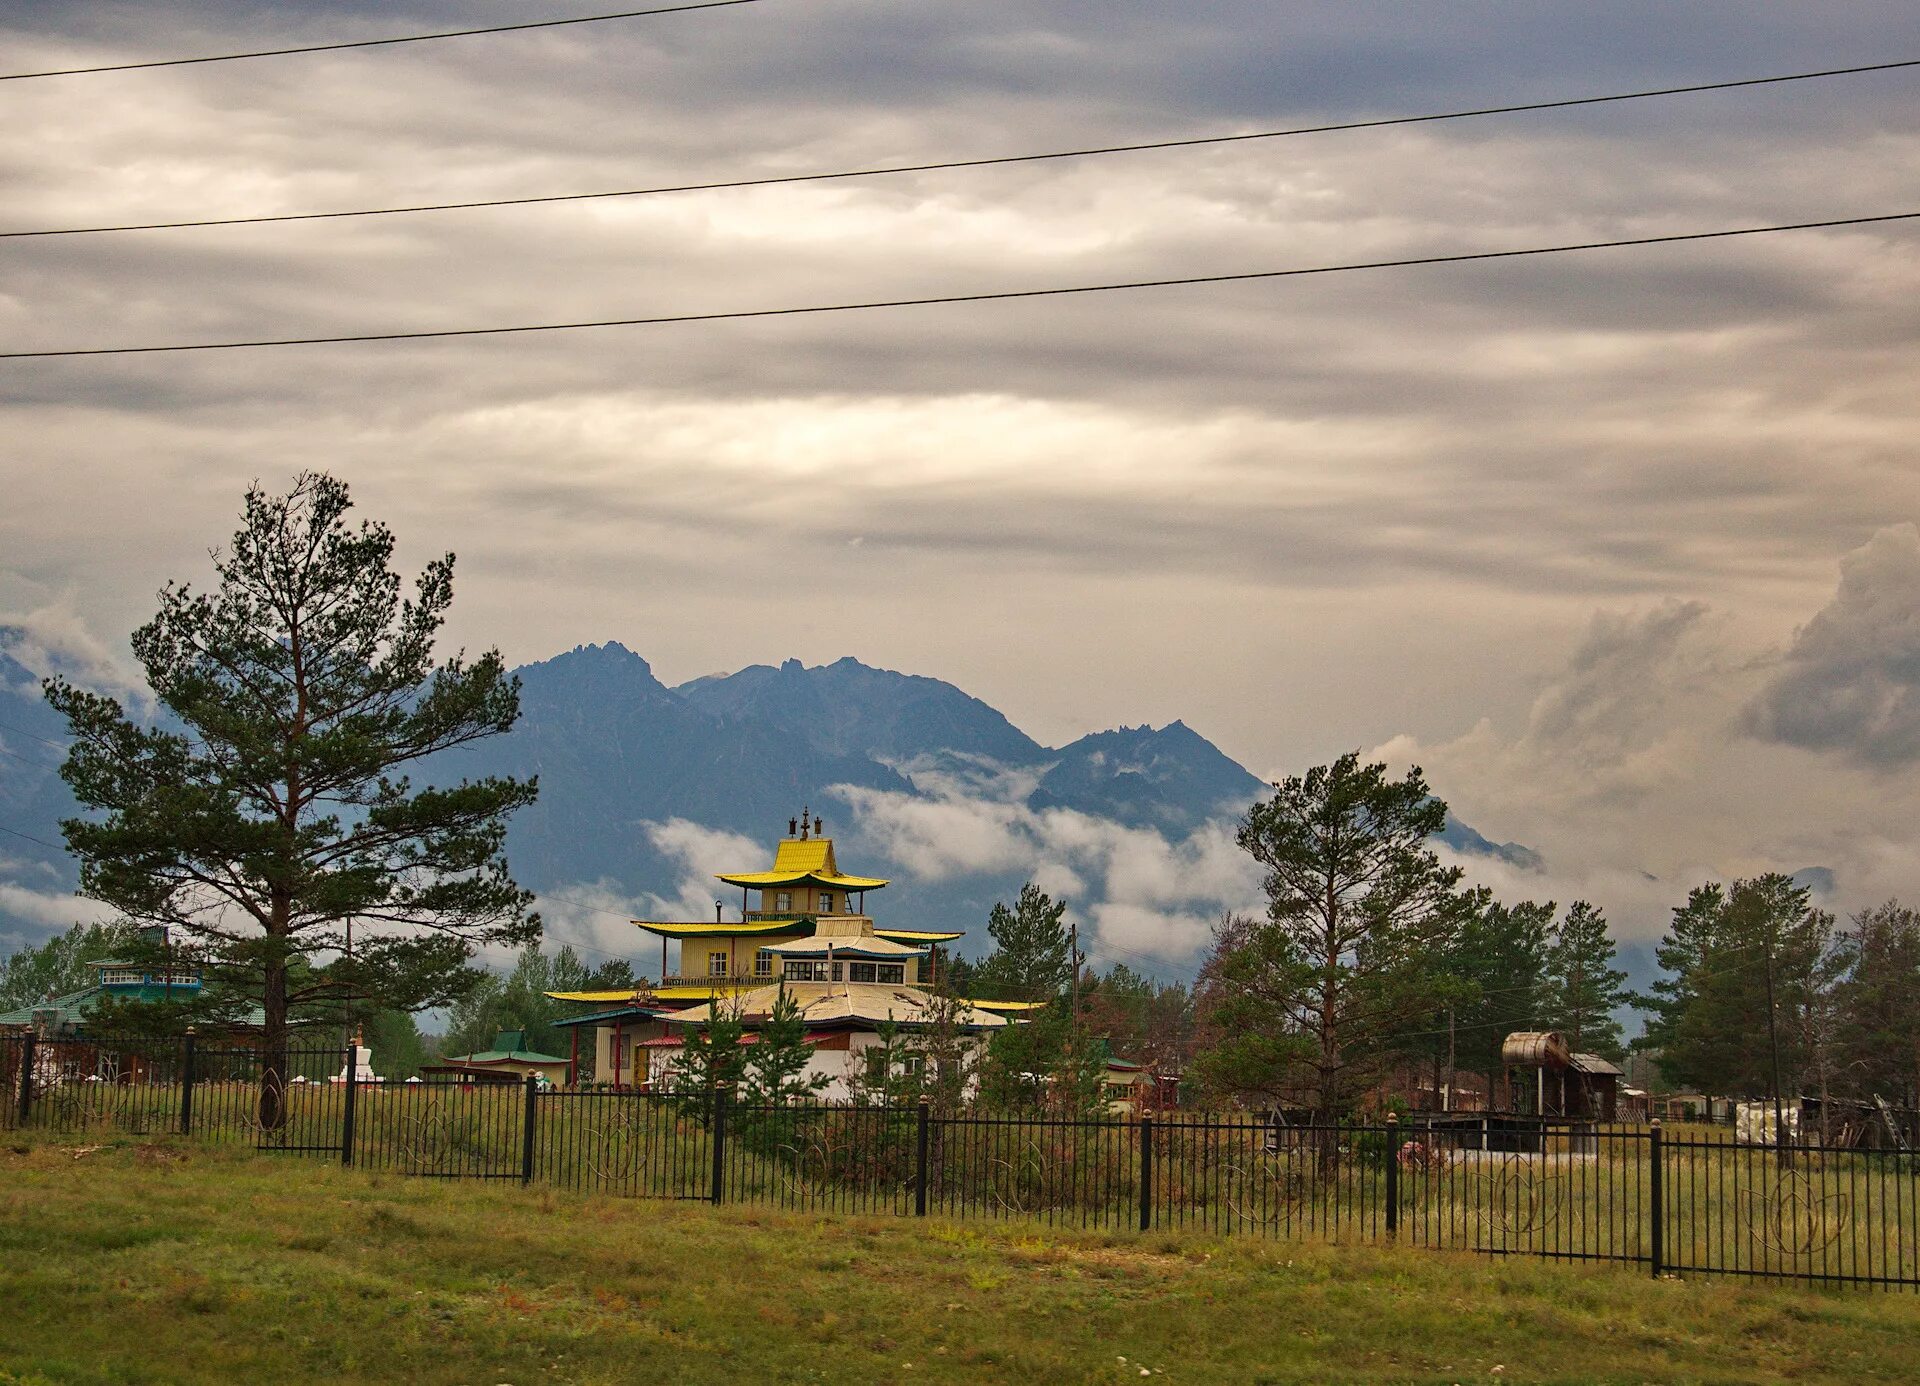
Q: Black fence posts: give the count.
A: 9